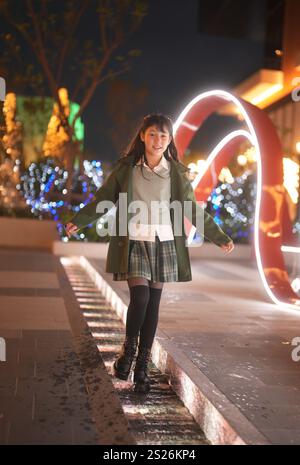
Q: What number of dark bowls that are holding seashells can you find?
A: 0